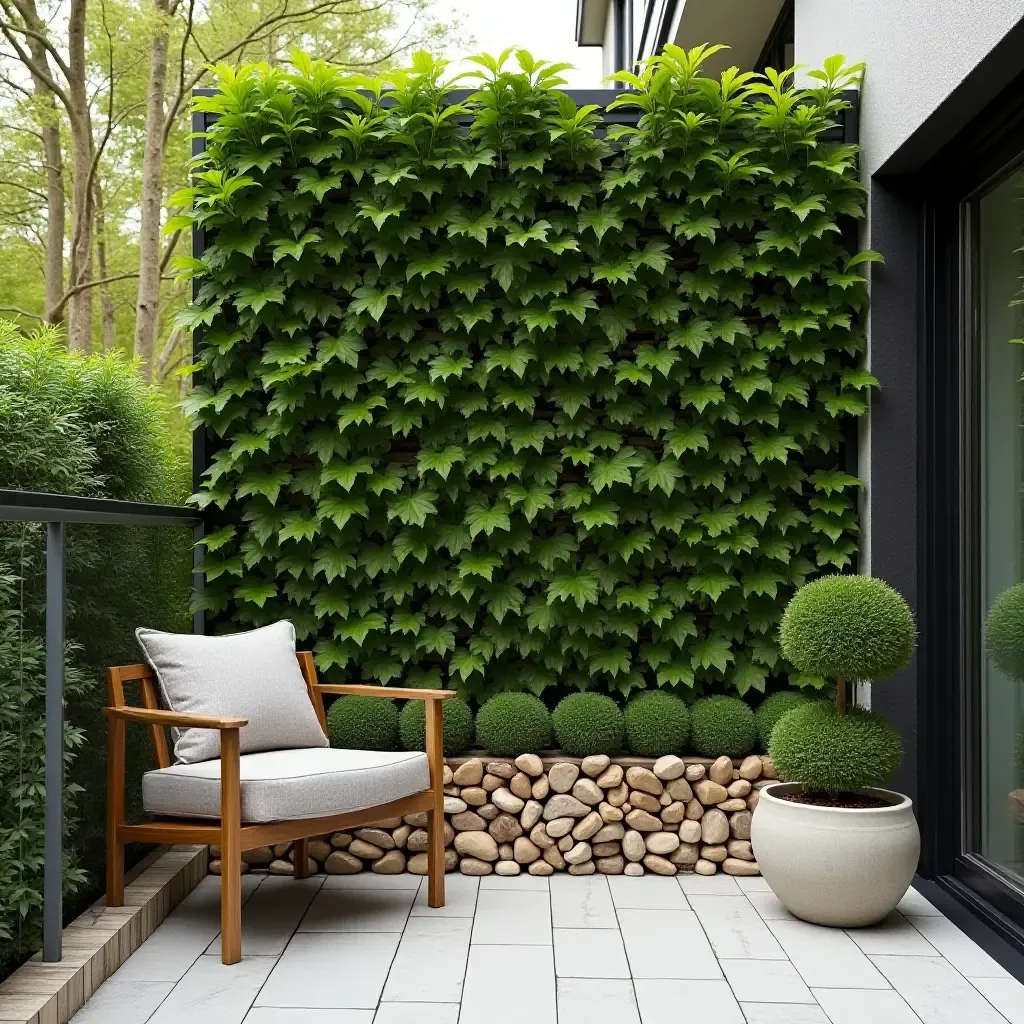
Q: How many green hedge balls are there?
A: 9